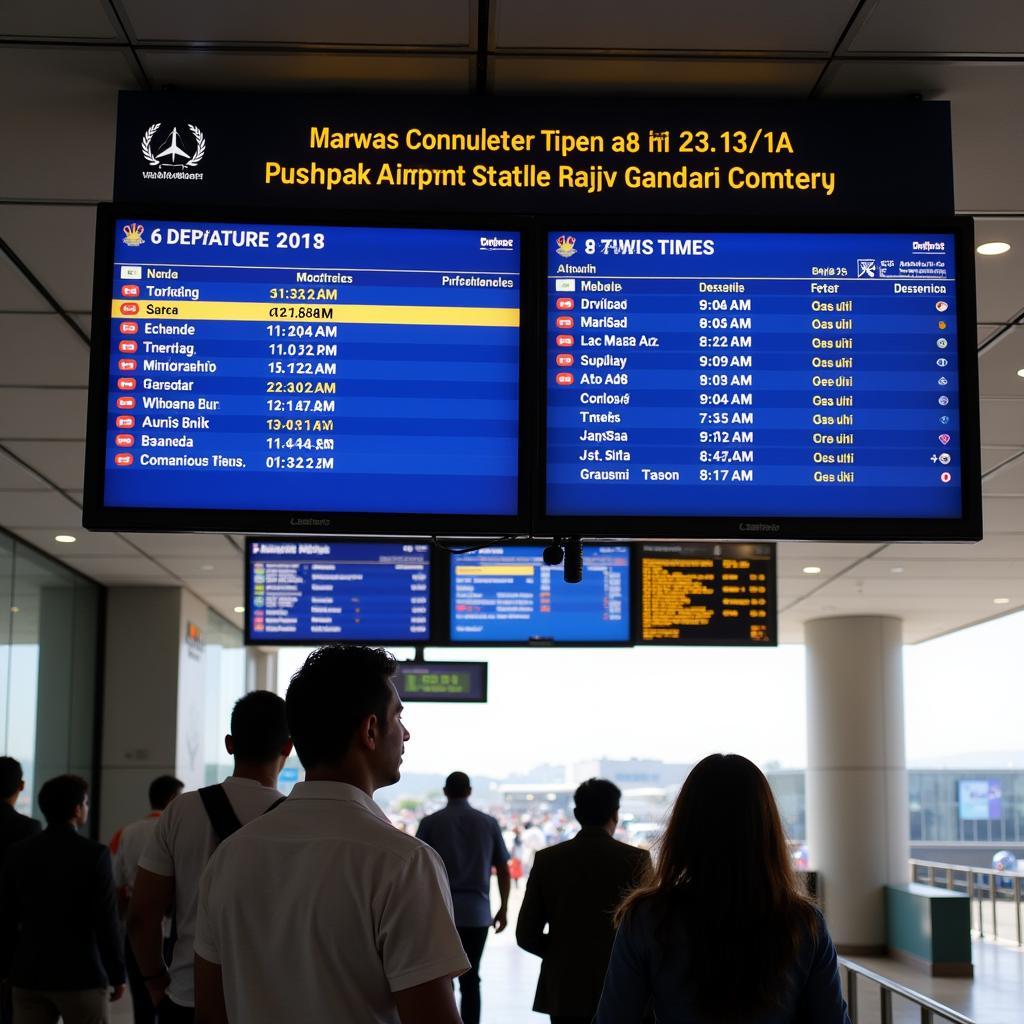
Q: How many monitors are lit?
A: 6